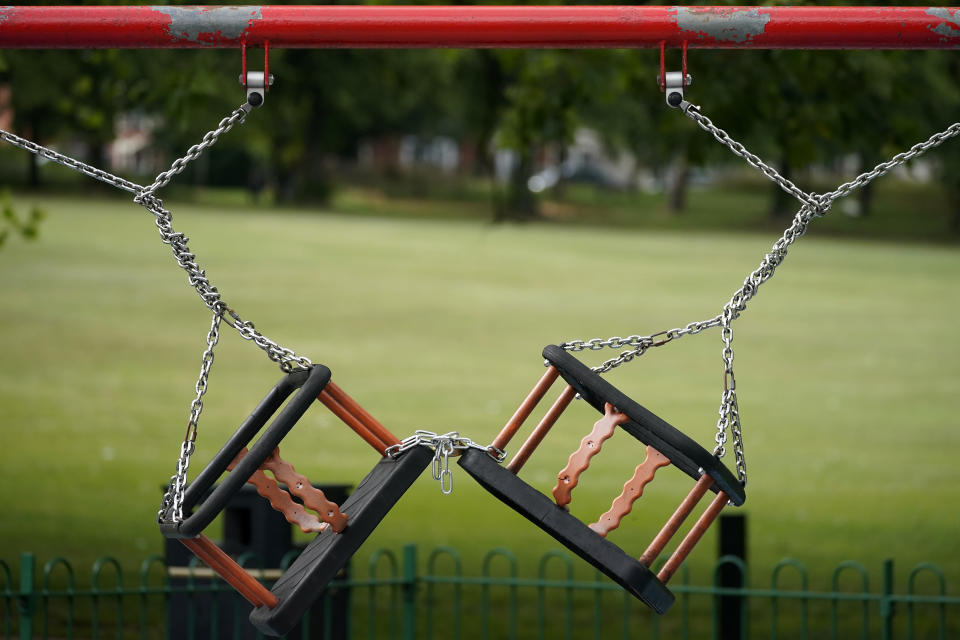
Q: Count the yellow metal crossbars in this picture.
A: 0